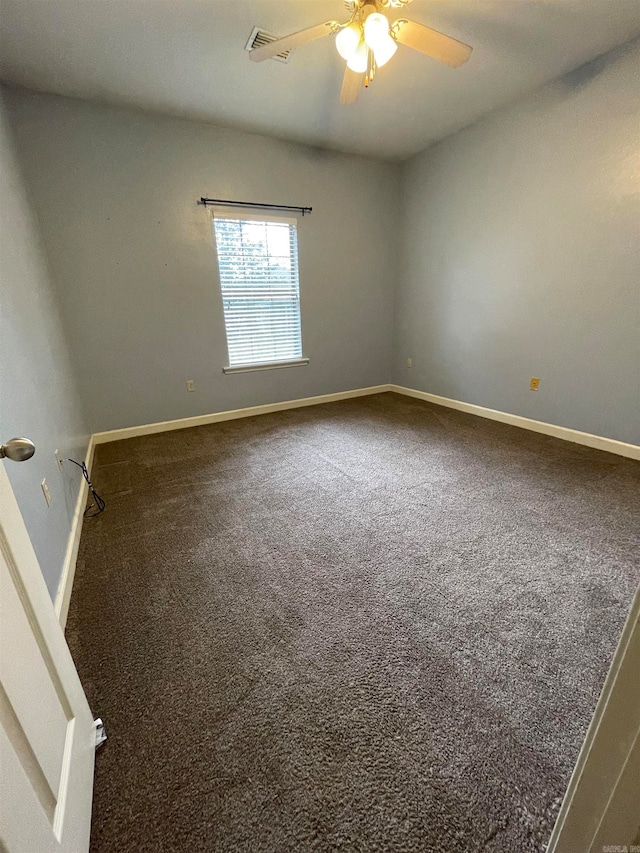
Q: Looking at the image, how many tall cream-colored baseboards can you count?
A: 3